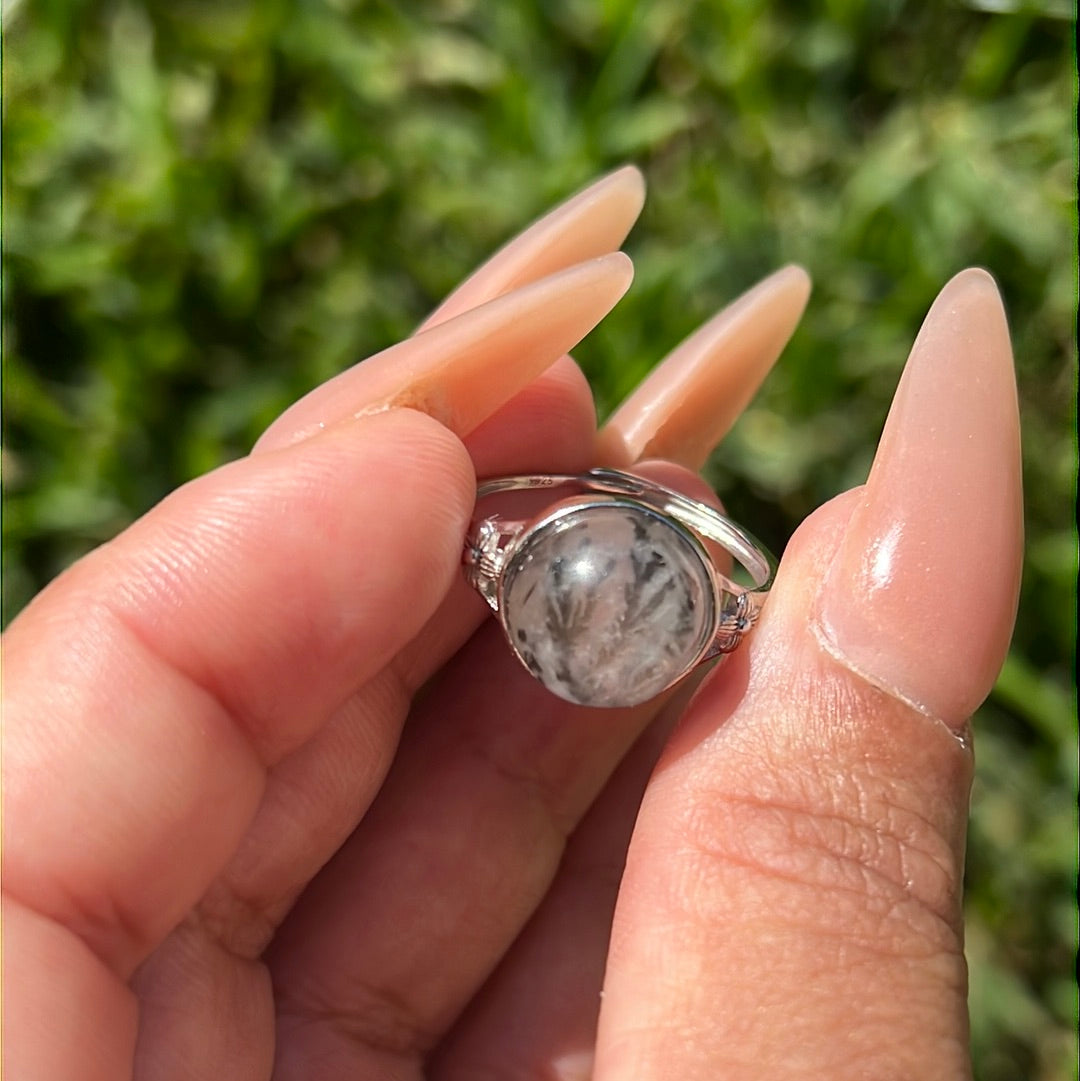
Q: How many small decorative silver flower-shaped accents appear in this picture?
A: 2